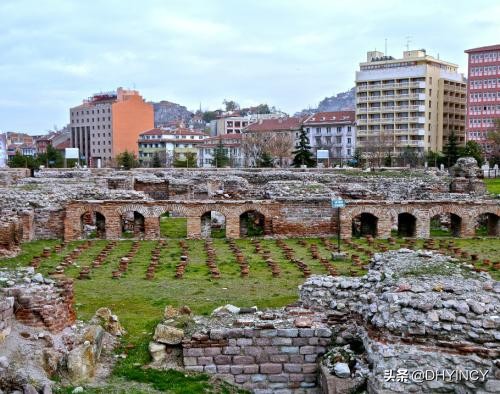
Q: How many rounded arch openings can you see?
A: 9